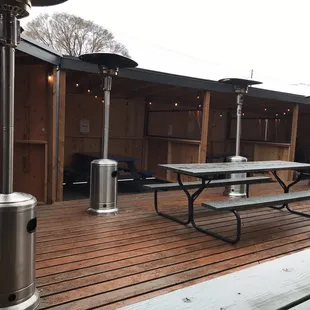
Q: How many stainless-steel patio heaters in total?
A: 3